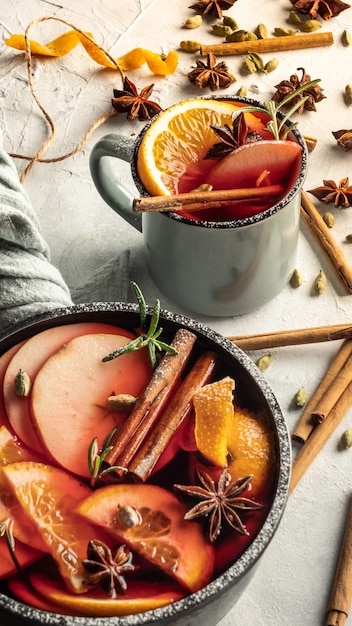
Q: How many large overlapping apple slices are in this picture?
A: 3